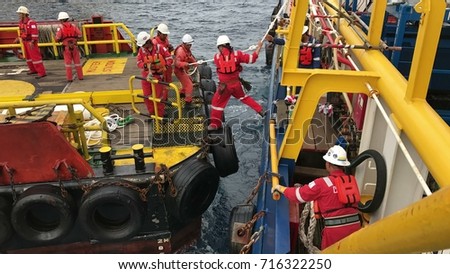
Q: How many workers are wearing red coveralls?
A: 7